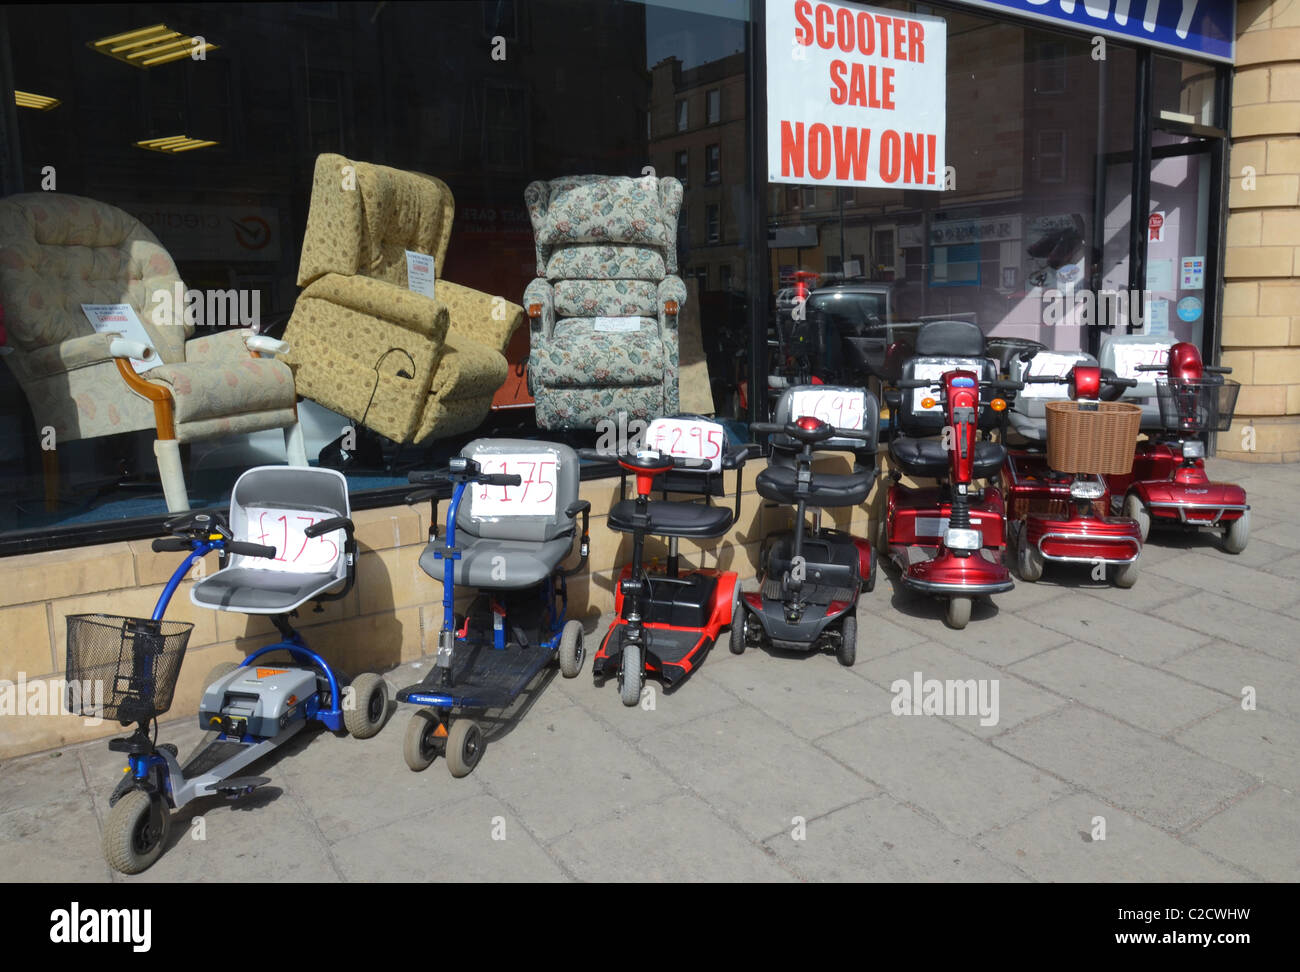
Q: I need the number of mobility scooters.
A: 7